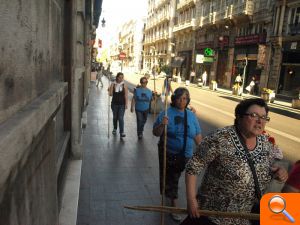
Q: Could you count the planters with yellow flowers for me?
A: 3